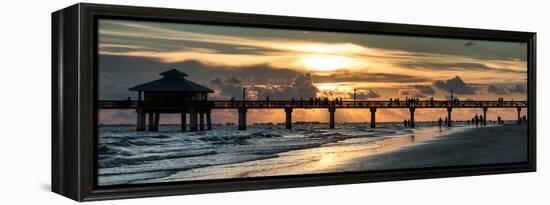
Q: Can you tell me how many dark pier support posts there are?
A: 15